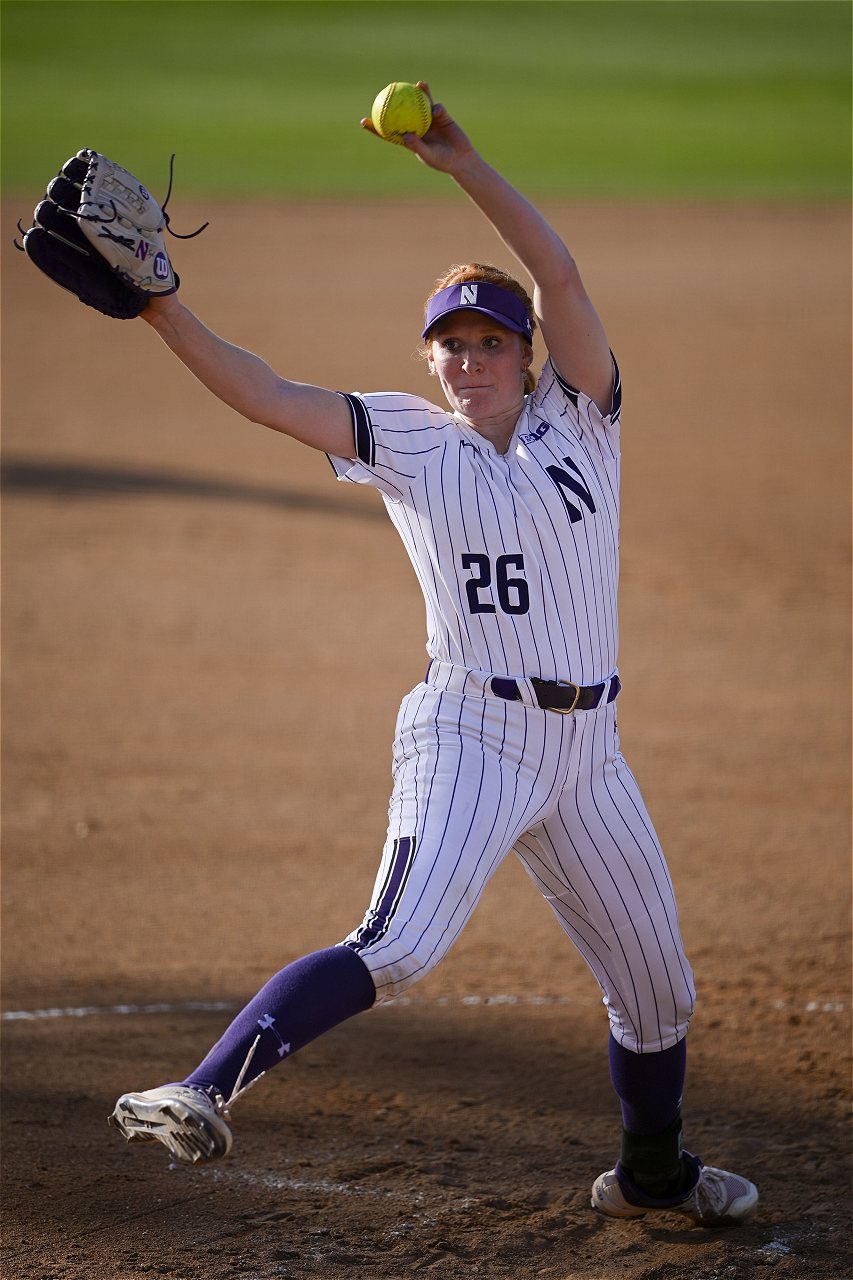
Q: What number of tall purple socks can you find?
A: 2